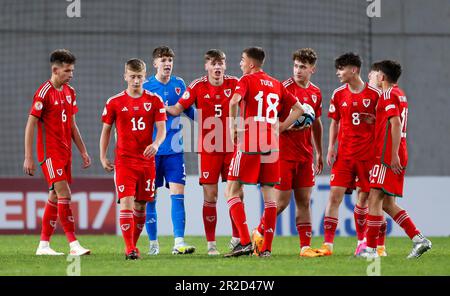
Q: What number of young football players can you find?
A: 9